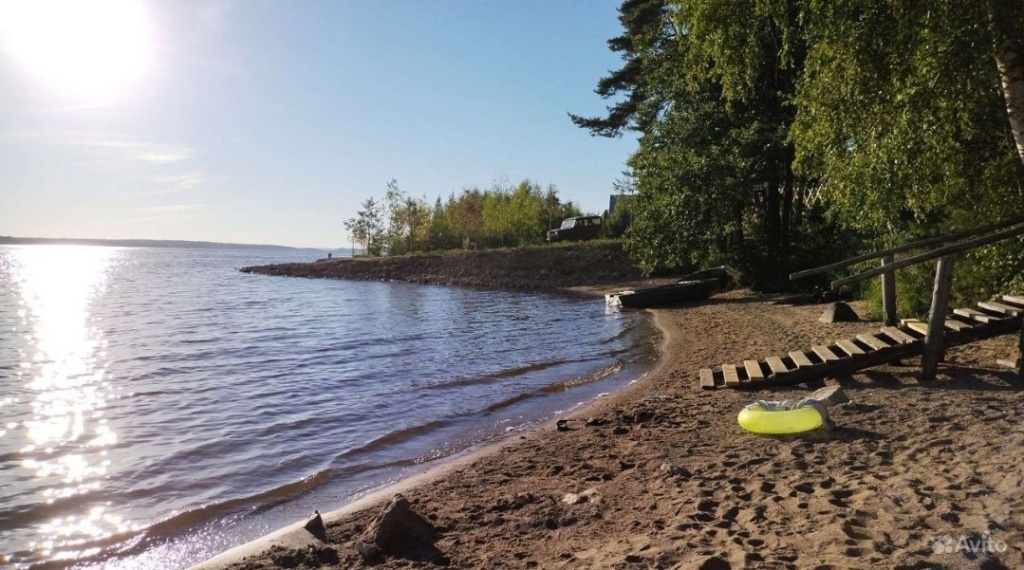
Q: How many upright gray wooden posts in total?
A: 2